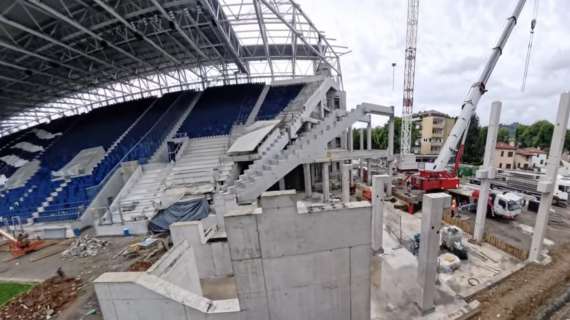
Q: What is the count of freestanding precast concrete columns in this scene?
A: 4